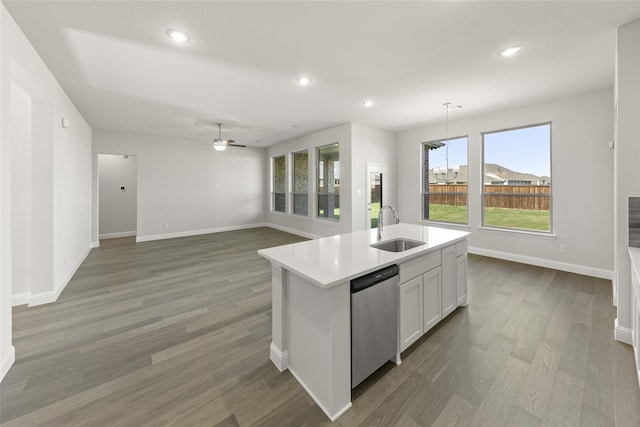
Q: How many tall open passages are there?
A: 2